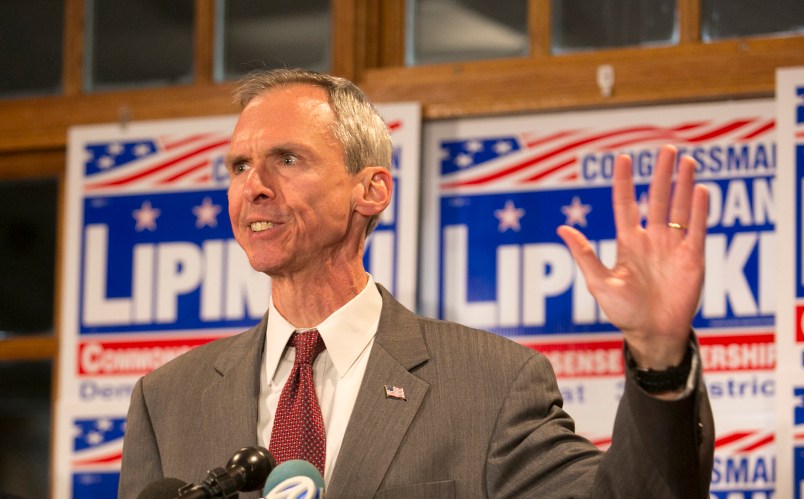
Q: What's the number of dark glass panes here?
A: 8